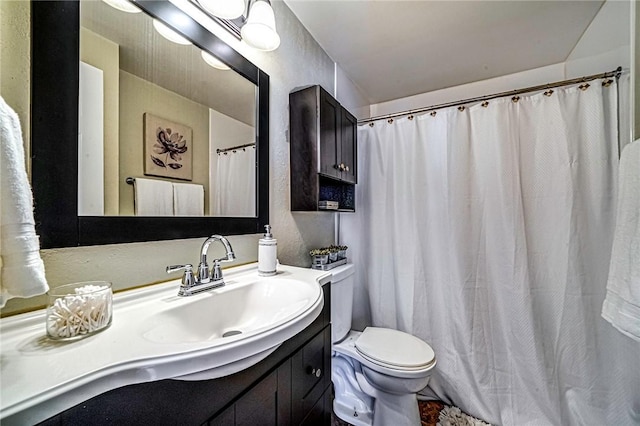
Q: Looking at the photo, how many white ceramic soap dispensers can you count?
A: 1